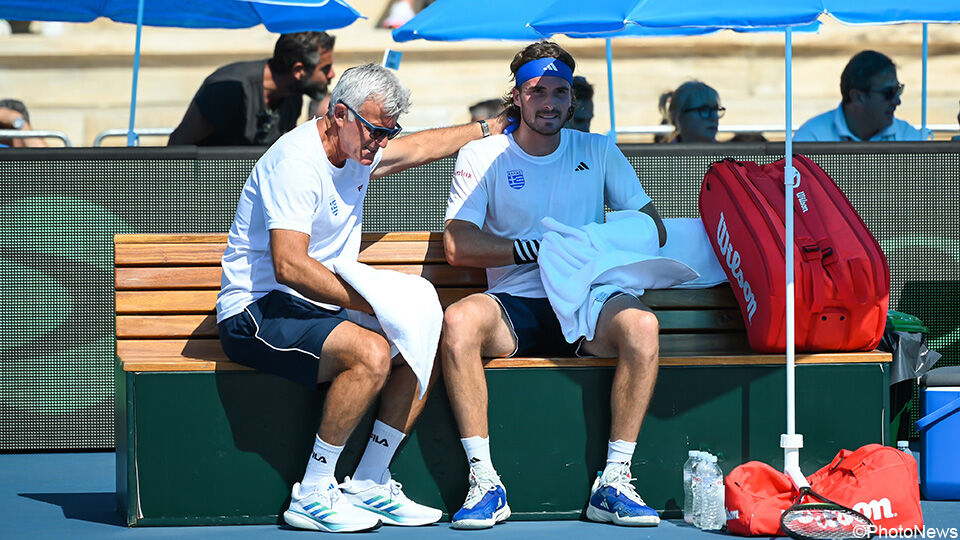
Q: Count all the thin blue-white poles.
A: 4